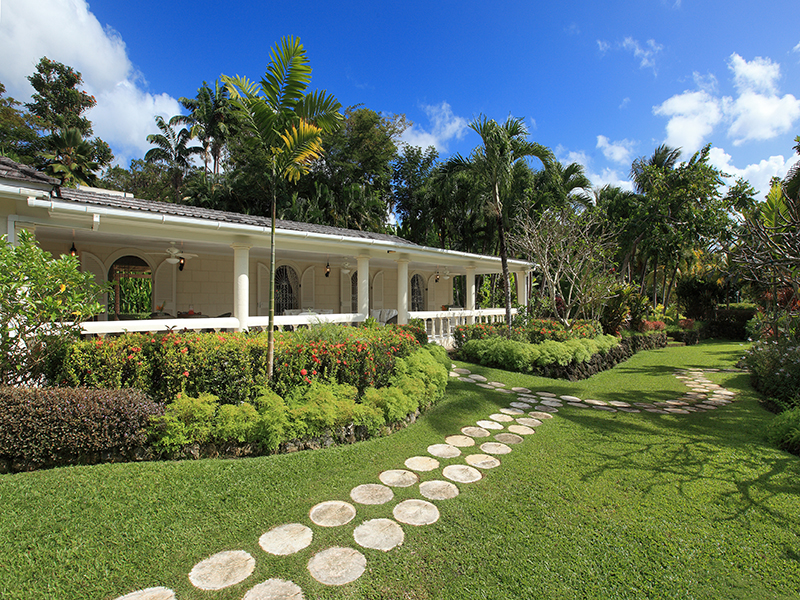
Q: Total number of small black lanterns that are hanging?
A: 4